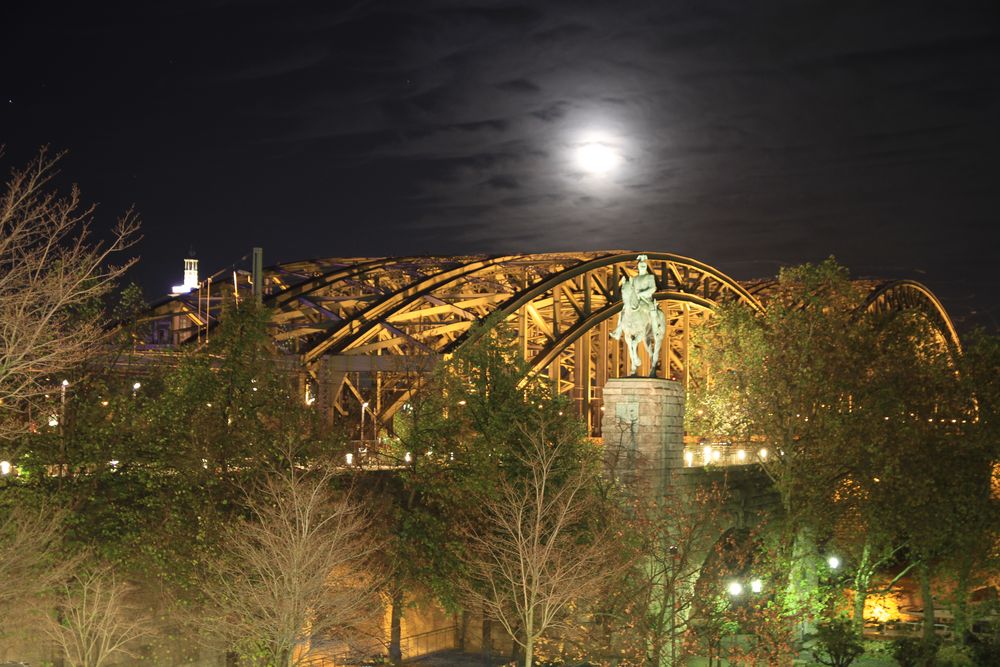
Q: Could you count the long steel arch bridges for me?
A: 1